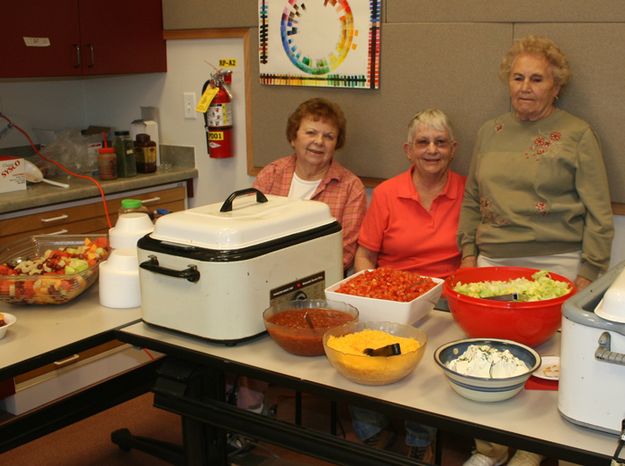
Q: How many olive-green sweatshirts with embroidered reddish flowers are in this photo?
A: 1